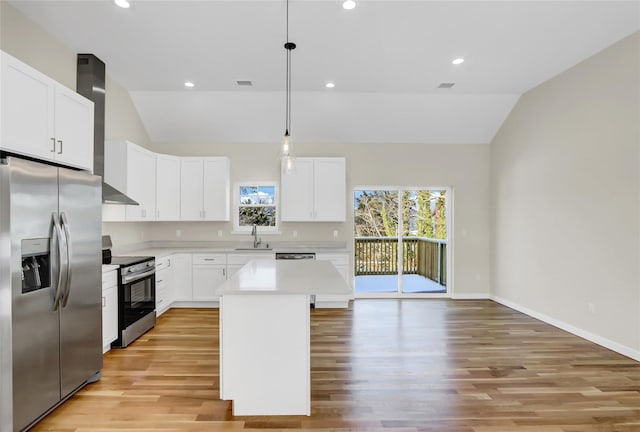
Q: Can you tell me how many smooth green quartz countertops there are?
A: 0